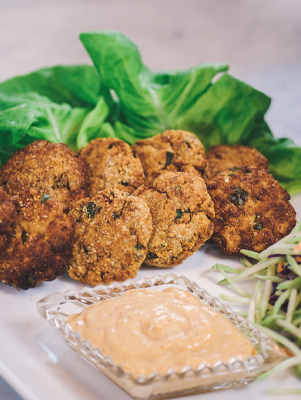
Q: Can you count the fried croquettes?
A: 8